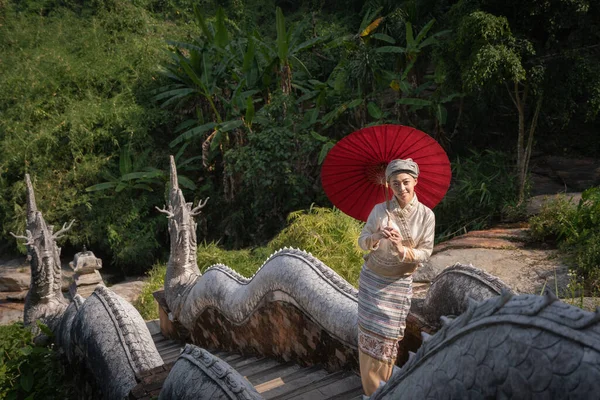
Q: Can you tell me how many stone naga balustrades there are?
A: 2